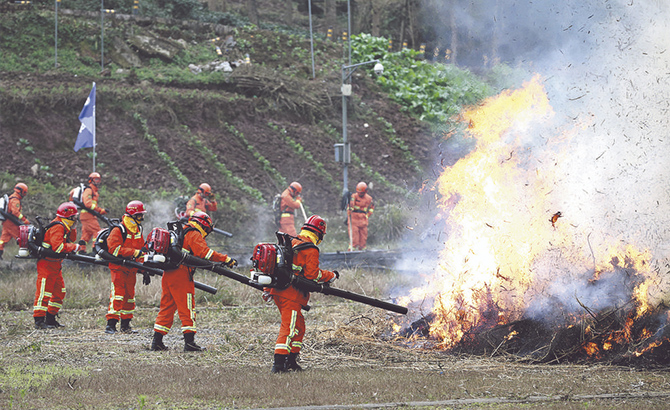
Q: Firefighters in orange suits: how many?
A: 9